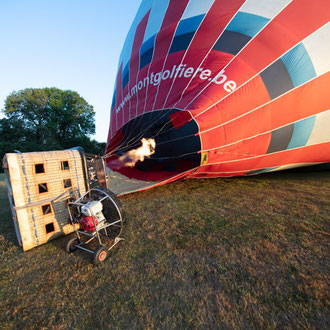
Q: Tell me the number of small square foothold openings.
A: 6